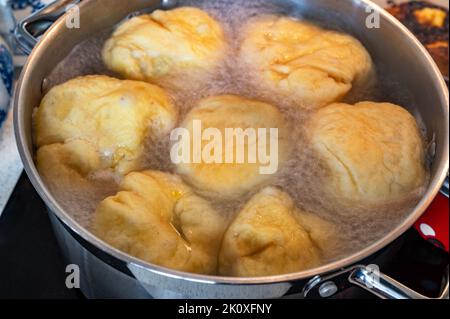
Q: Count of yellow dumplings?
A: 7